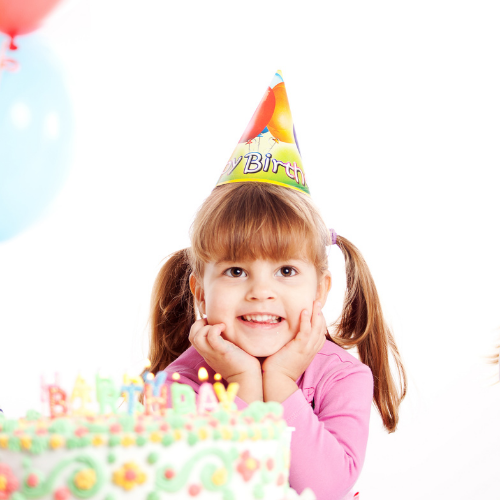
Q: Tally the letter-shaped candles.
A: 13